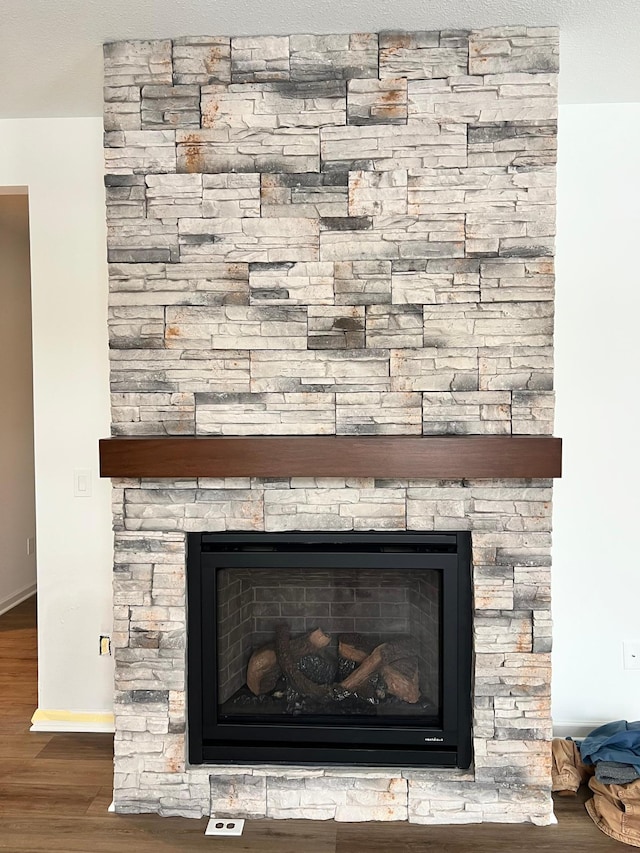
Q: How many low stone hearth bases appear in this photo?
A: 1